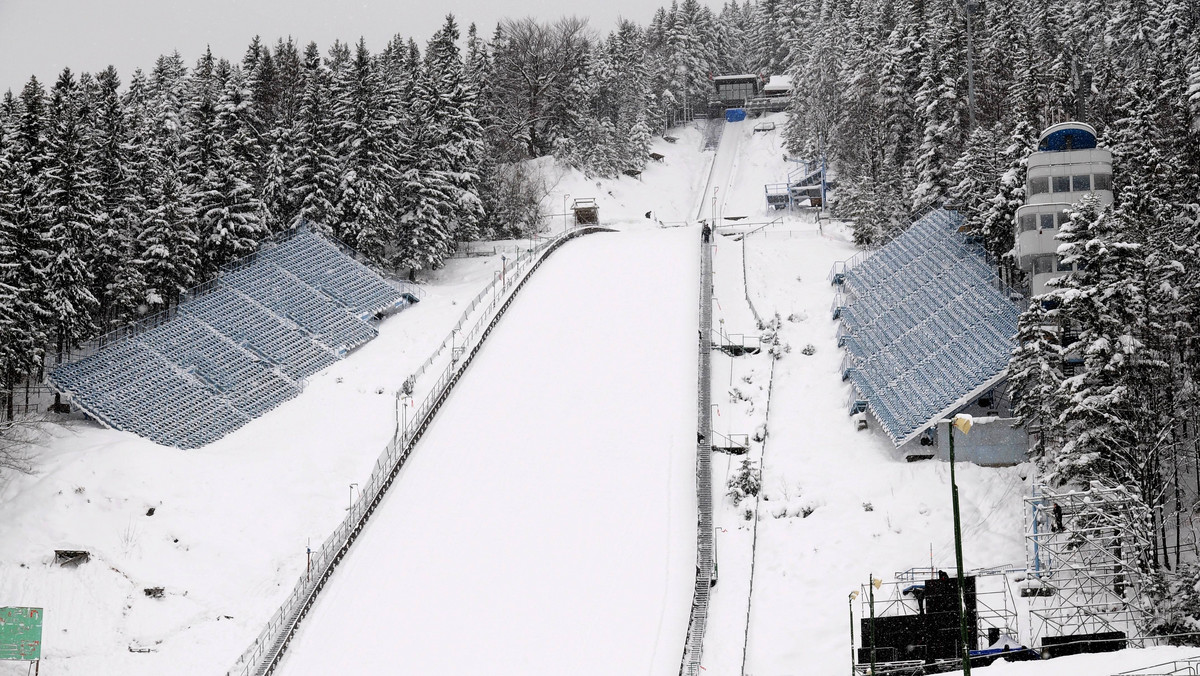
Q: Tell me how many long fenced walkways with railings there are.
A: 2